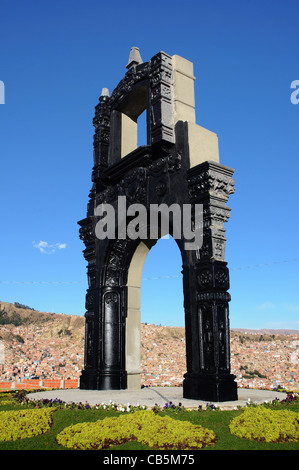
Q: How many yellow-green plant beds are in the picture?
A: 3